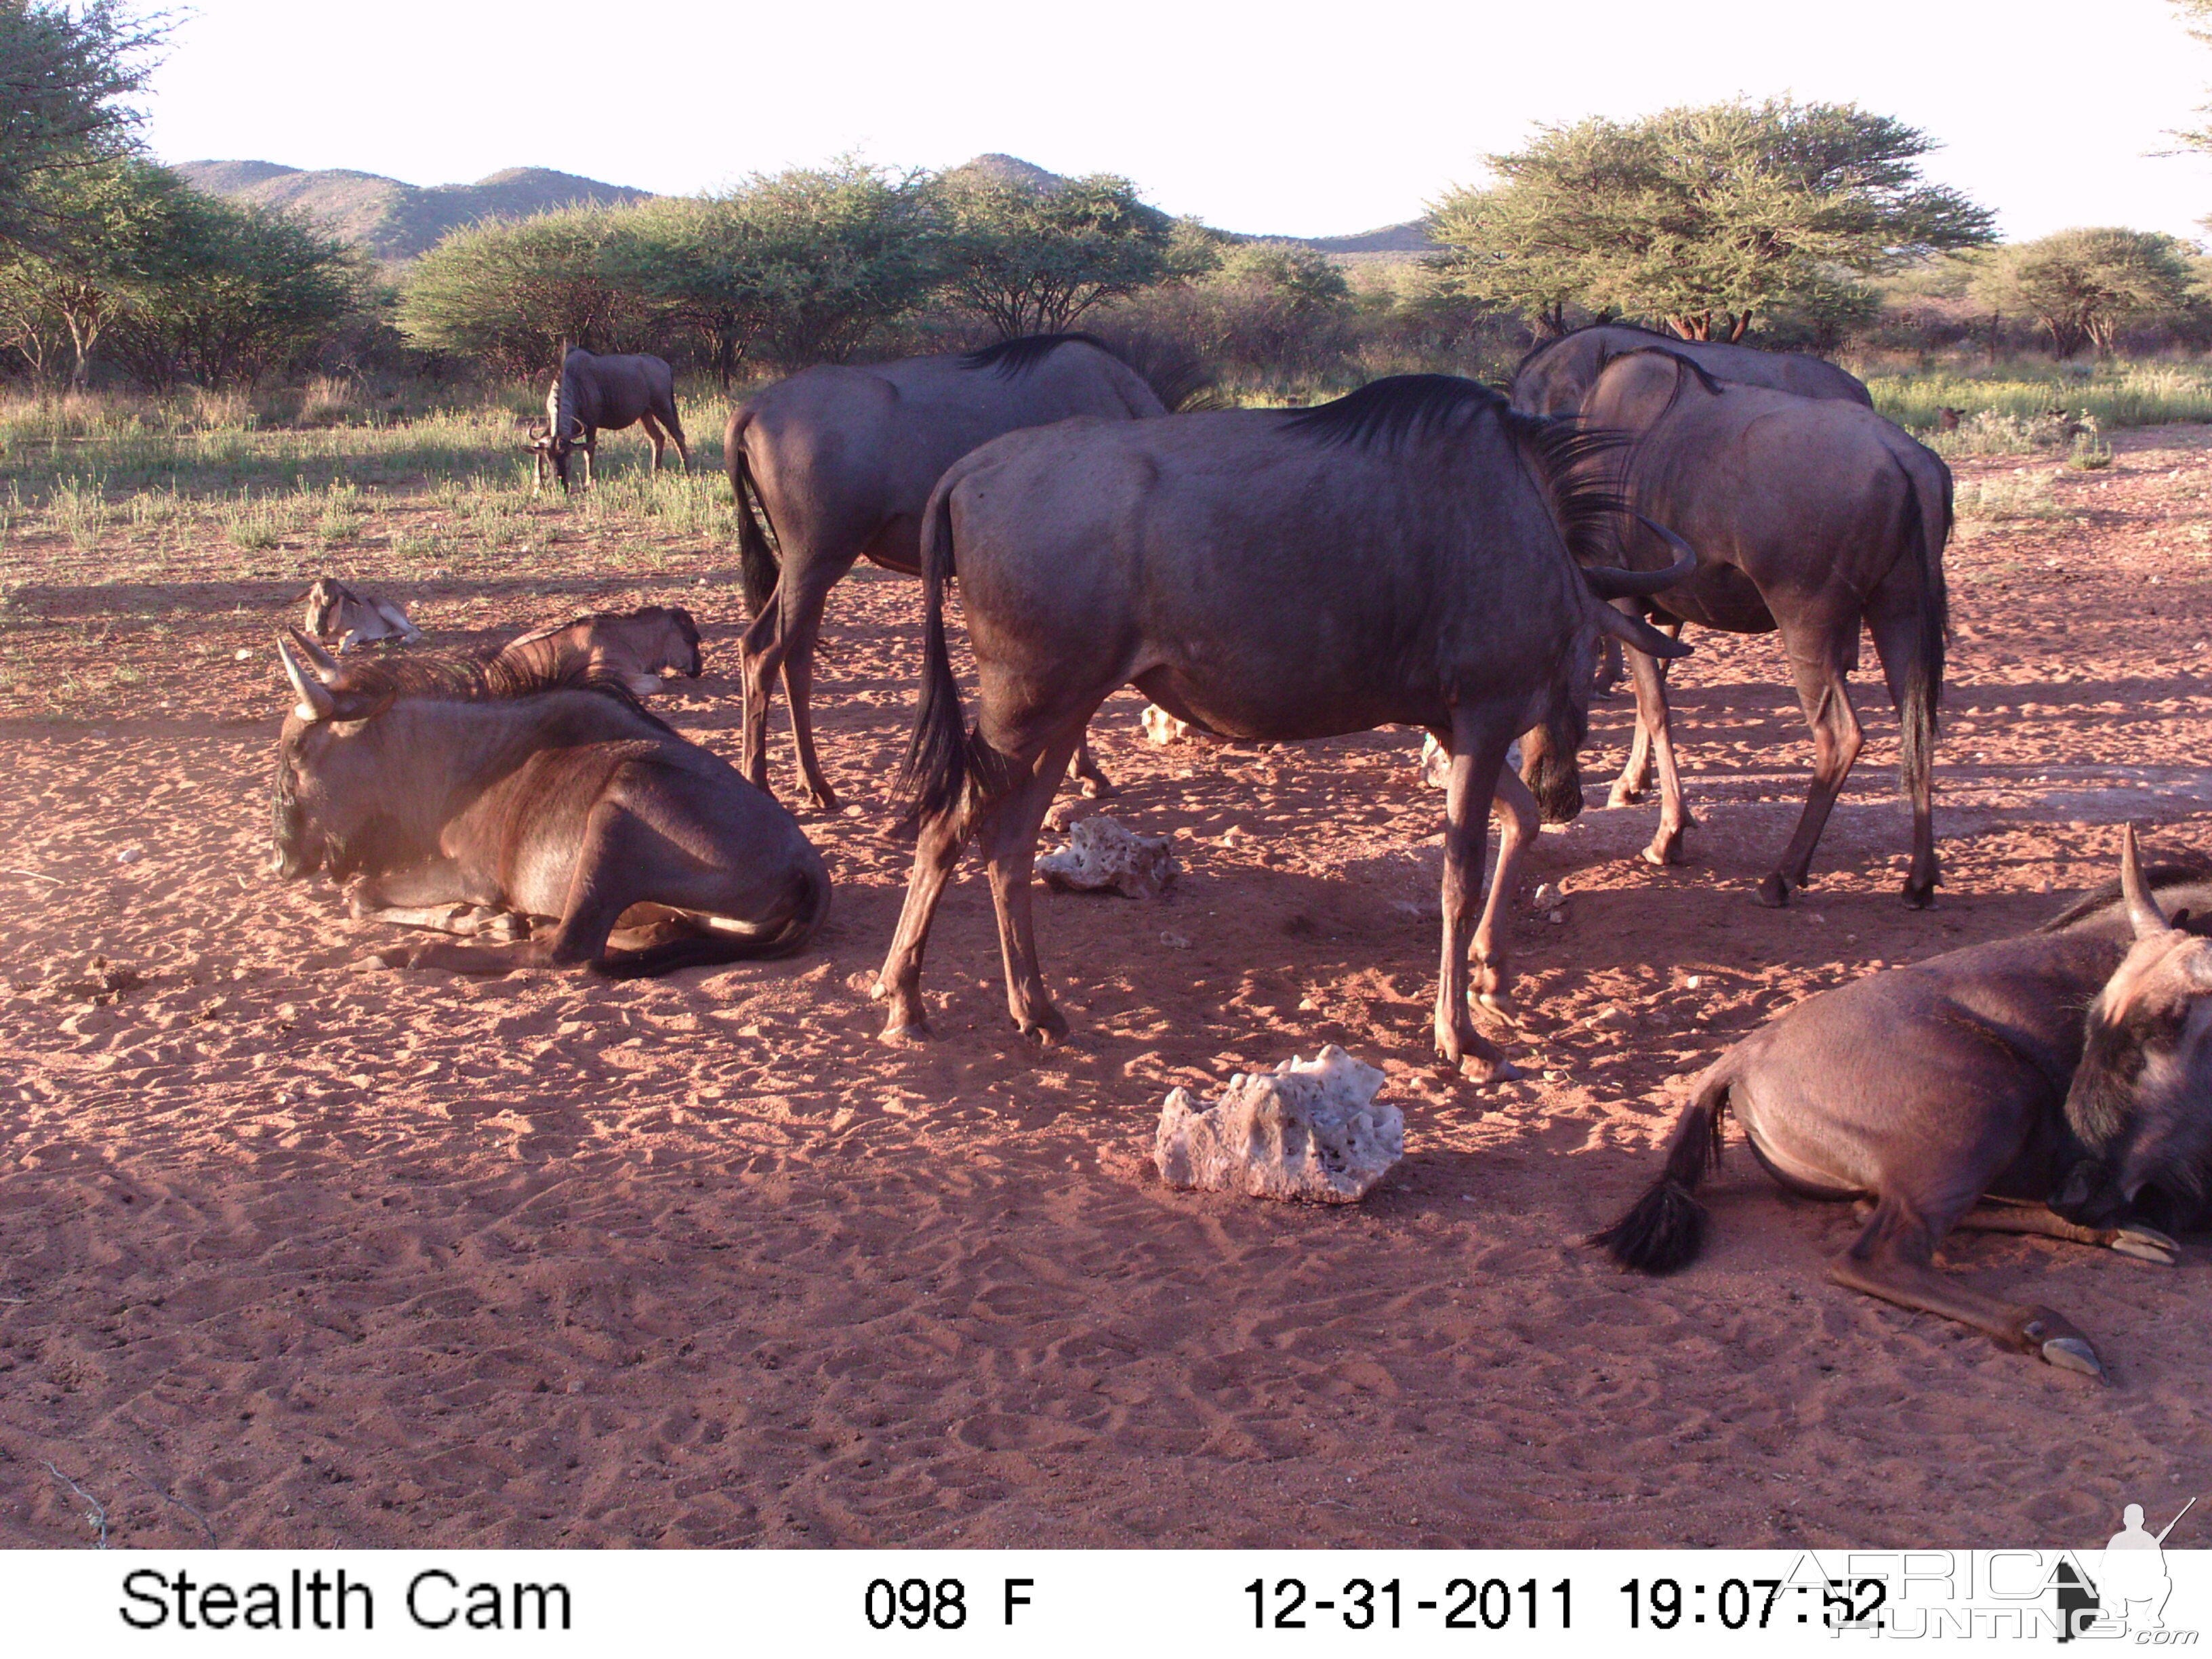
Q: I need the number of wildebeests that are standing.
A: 5